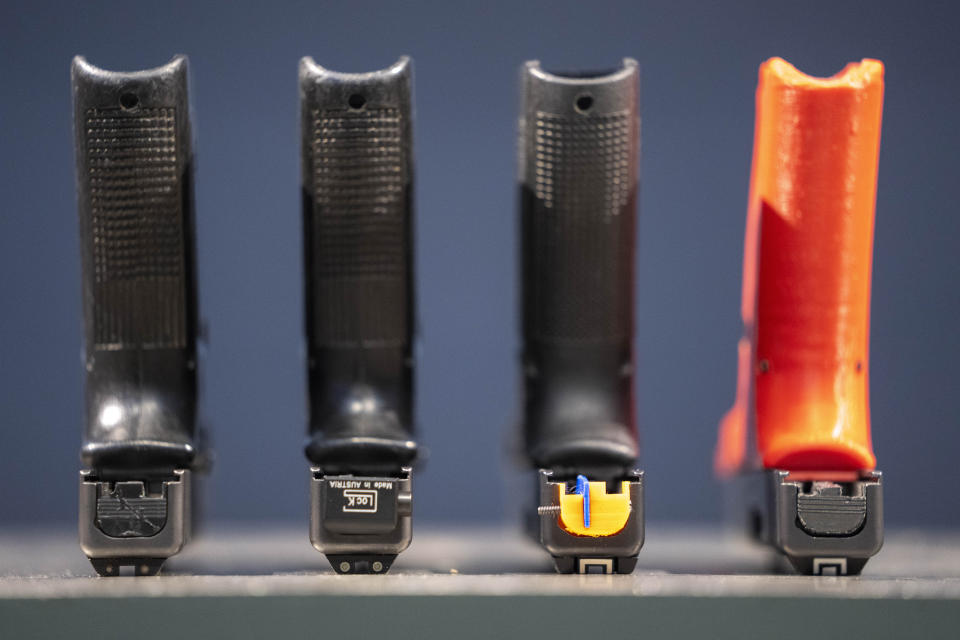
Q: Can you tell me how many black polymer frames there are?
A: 3